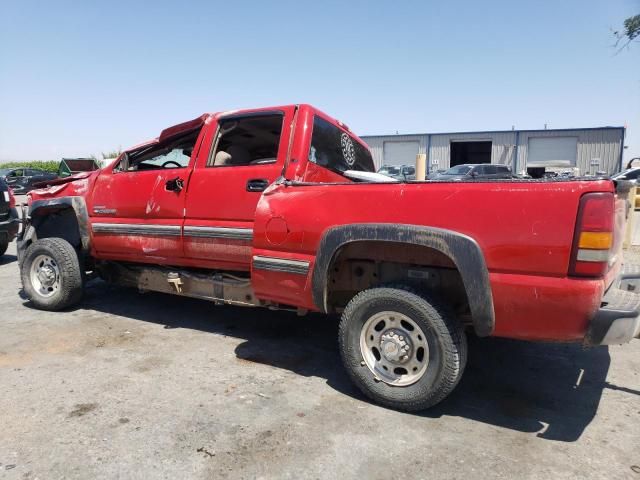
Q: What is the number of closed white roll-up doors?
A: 2